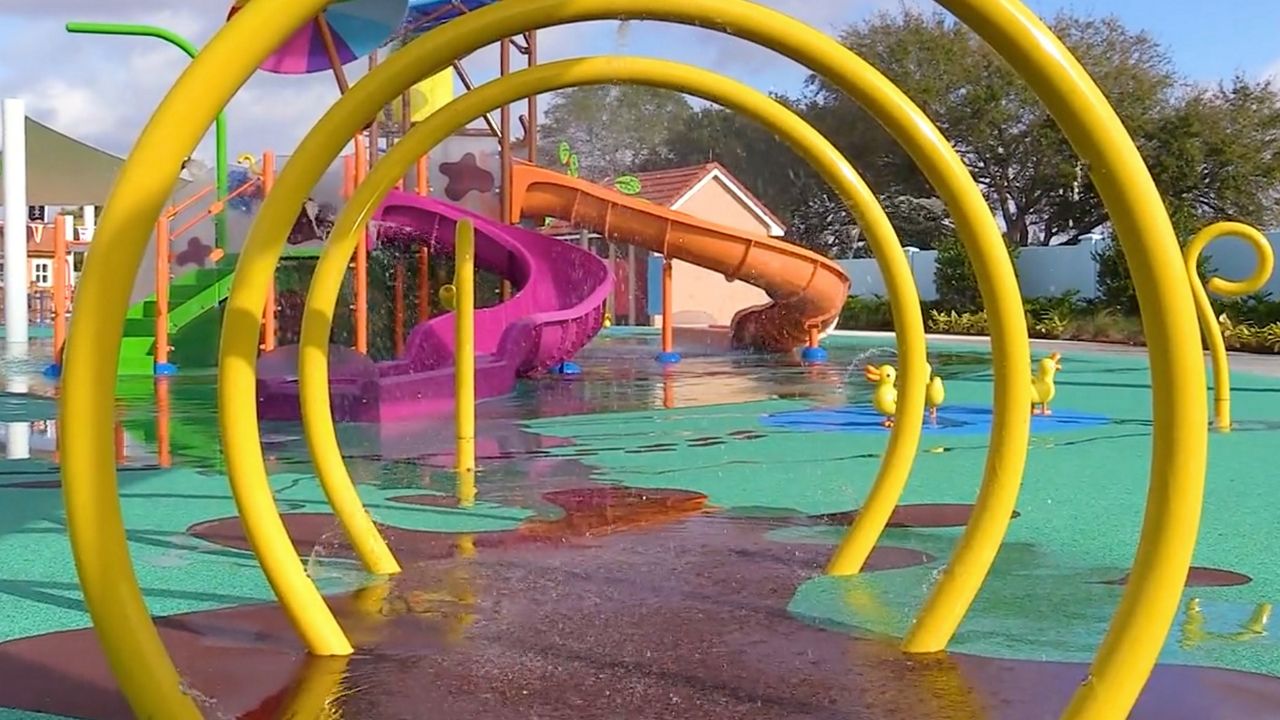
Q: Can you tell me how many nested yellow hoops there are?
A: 3